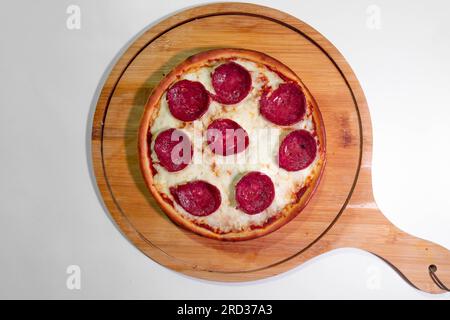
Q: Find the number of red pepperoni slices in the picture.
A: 8